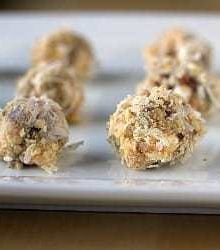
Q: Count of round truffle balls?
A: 6